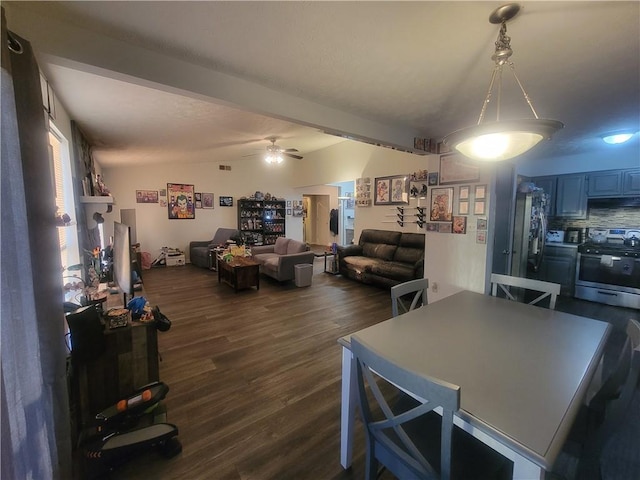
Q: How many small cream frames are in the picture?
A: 4